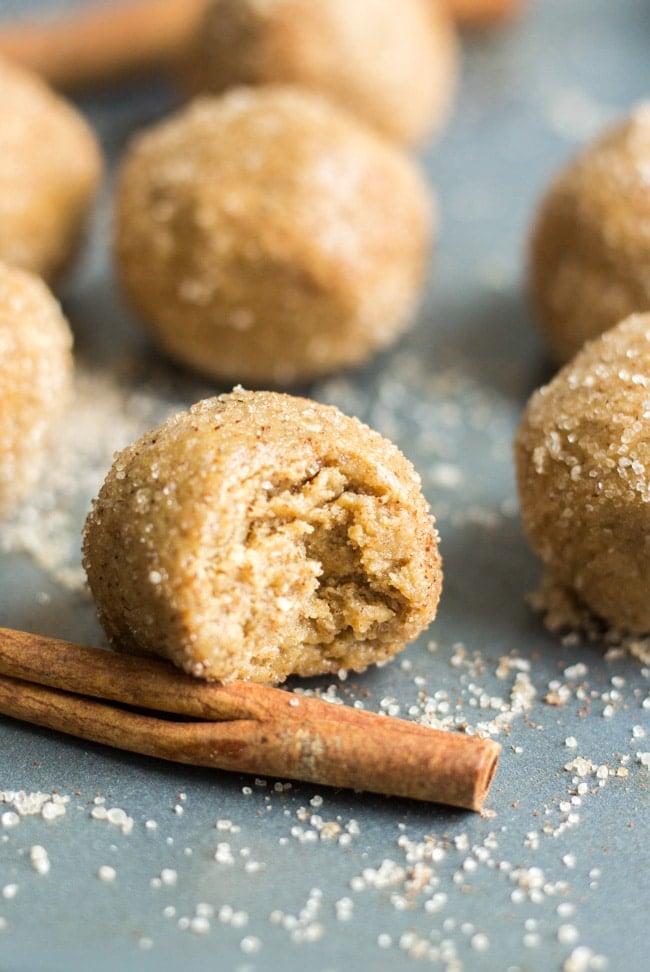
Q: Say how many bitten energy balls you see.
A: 1